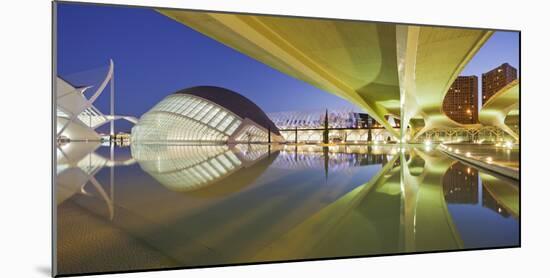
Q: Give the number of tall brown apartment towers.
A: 2